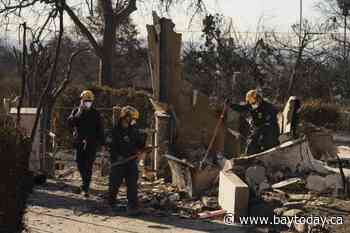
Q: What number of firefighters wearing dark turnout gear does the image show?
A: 3